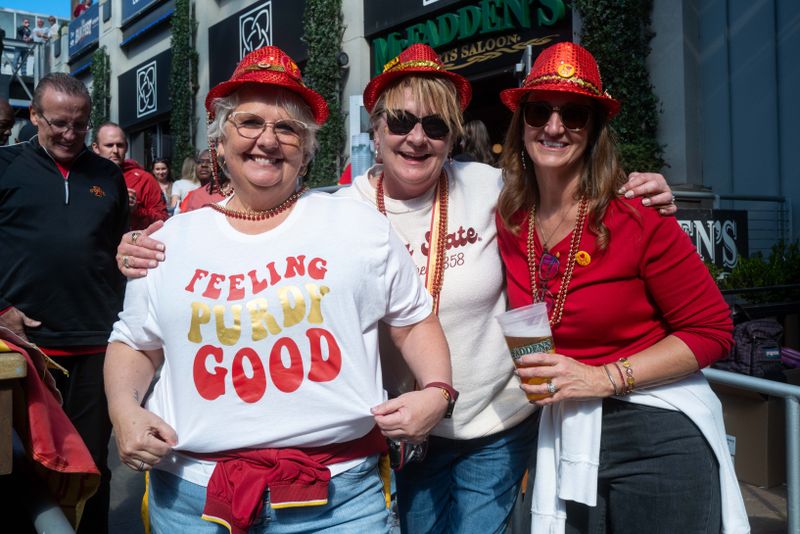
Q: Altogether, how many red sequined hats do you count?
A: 3